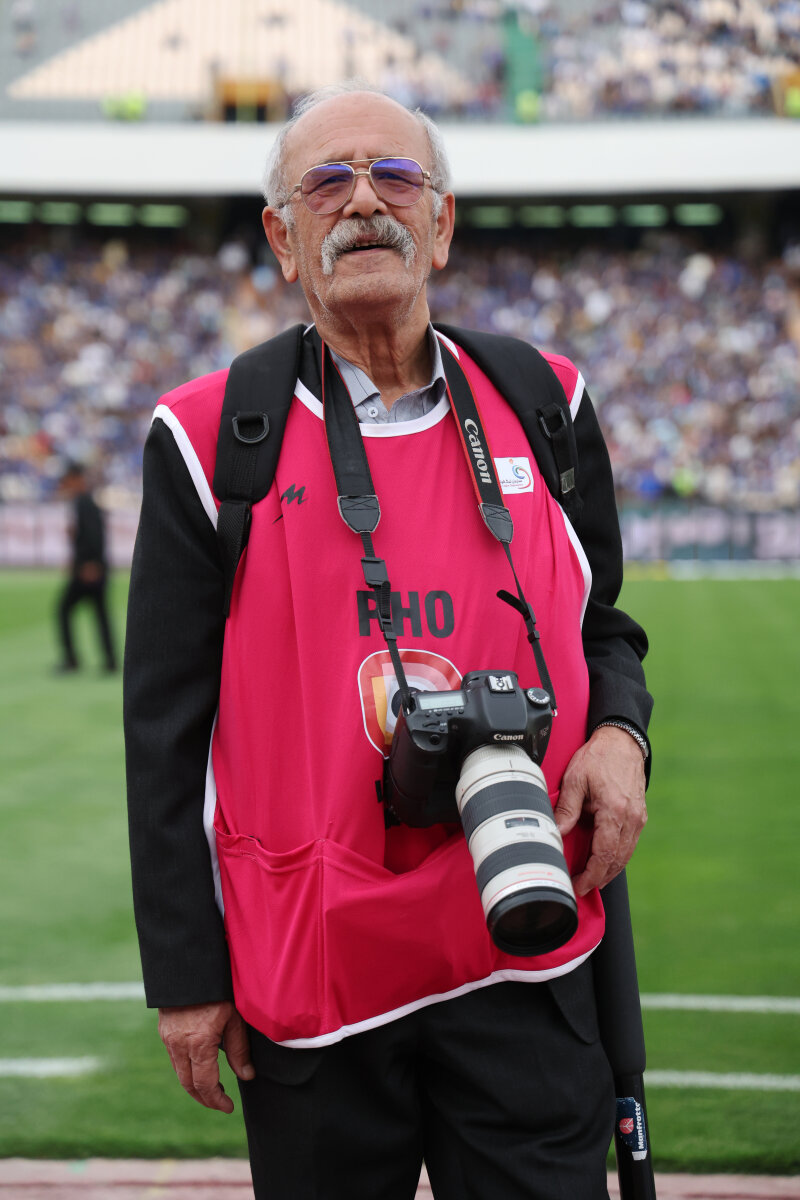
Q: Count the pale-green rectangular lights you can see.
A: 9